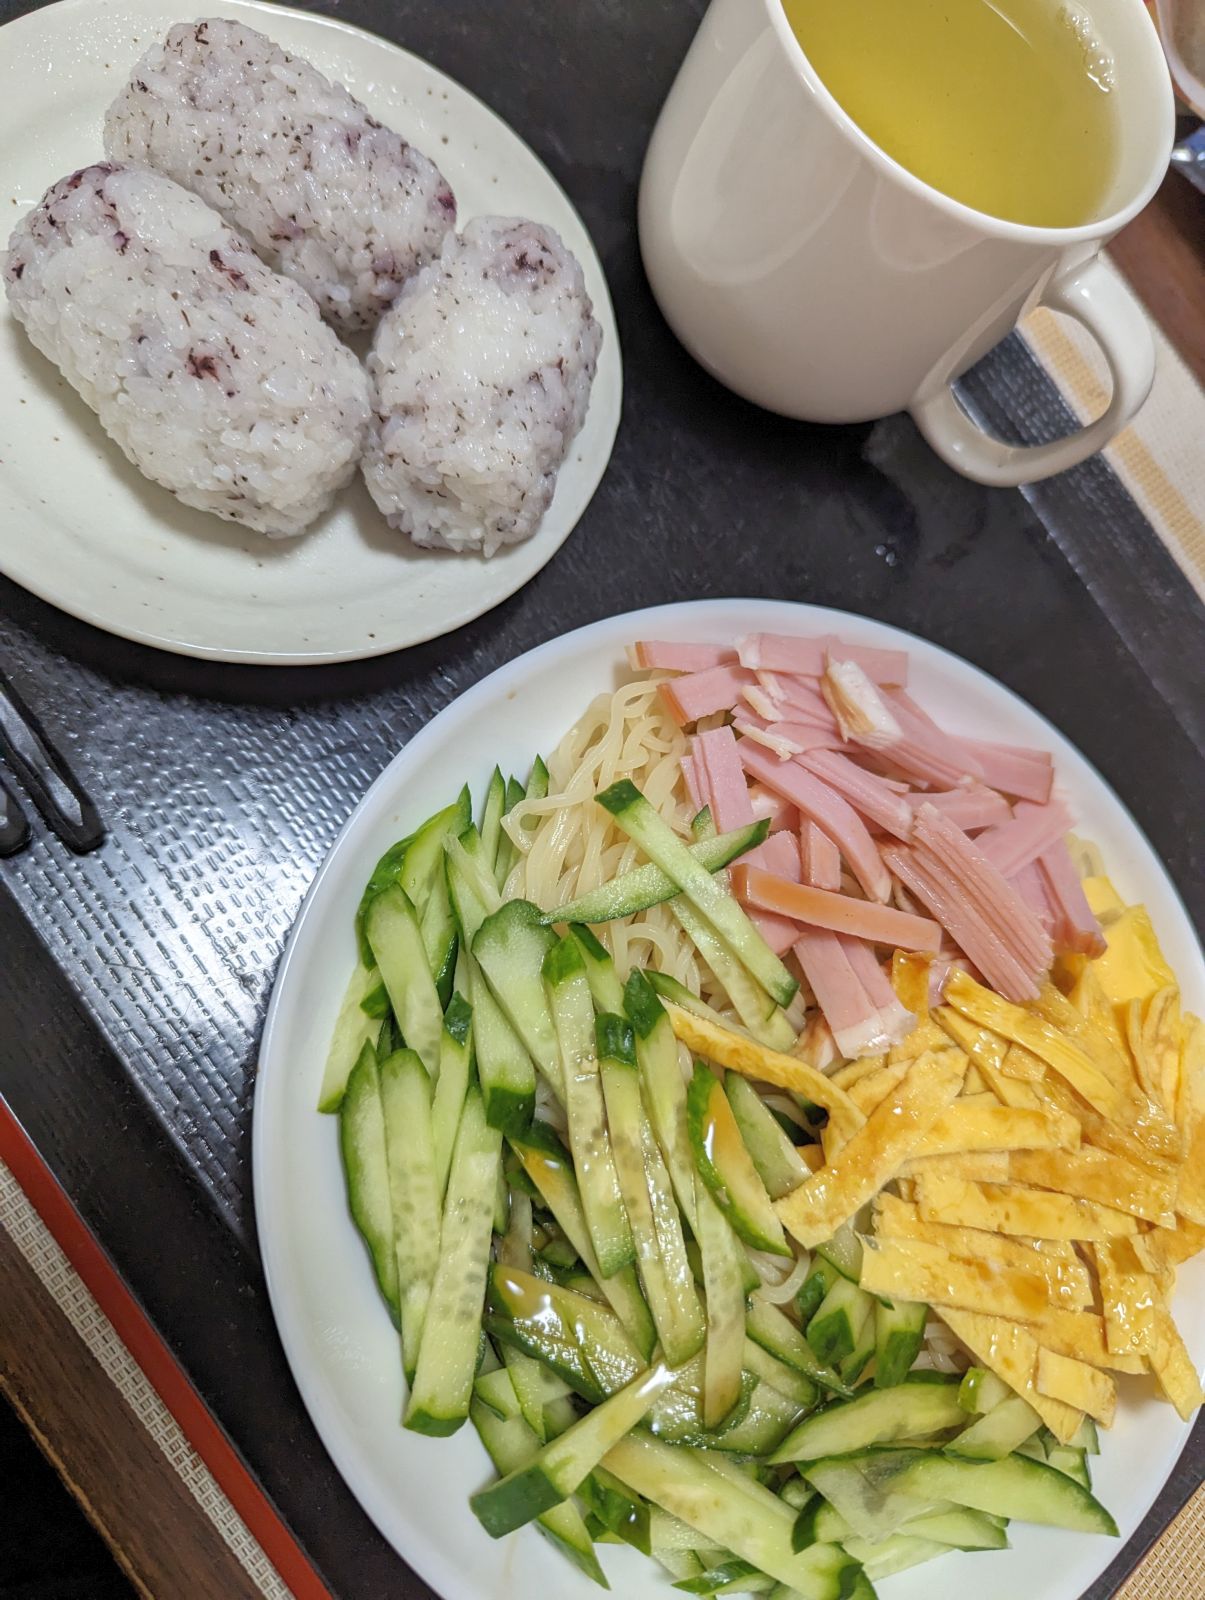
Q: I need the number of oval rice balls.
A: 3